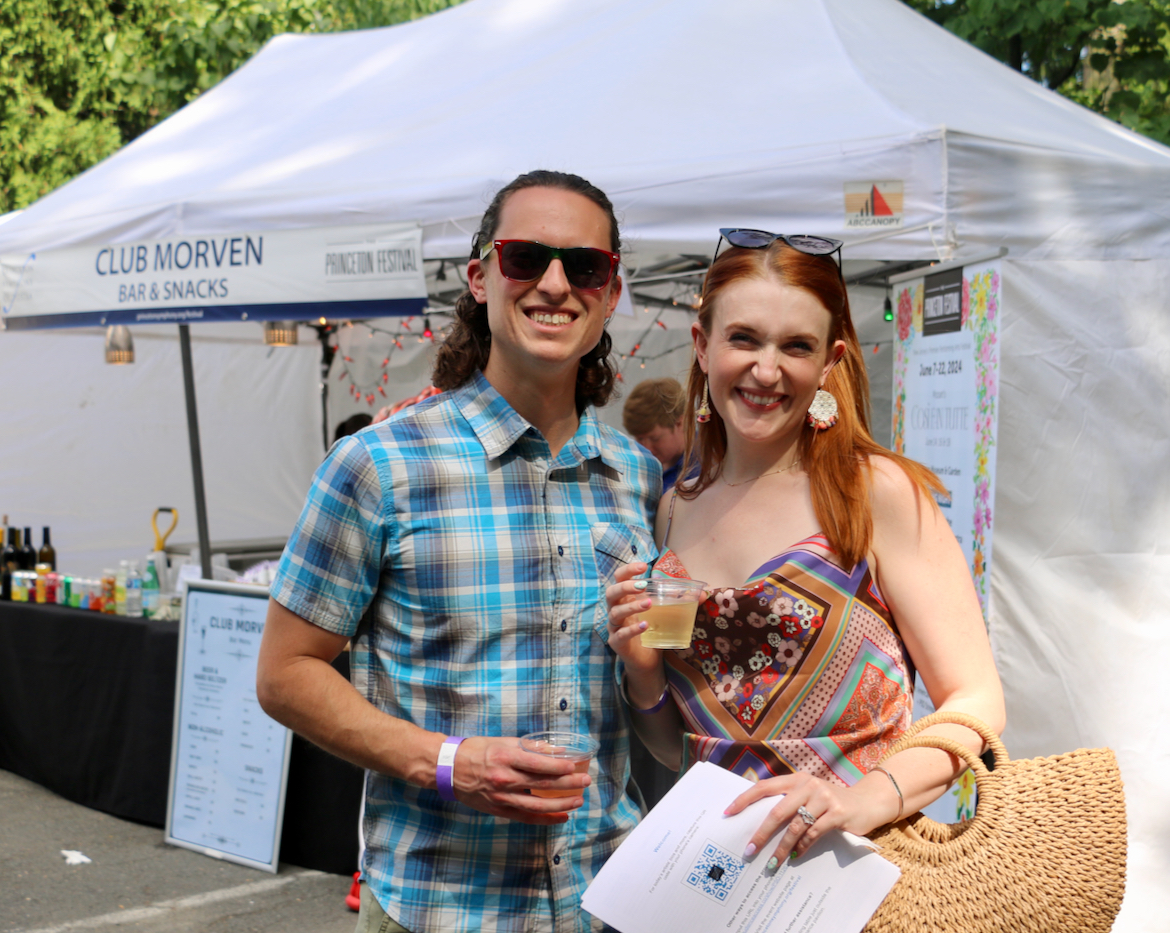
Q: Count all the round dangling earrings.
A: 2